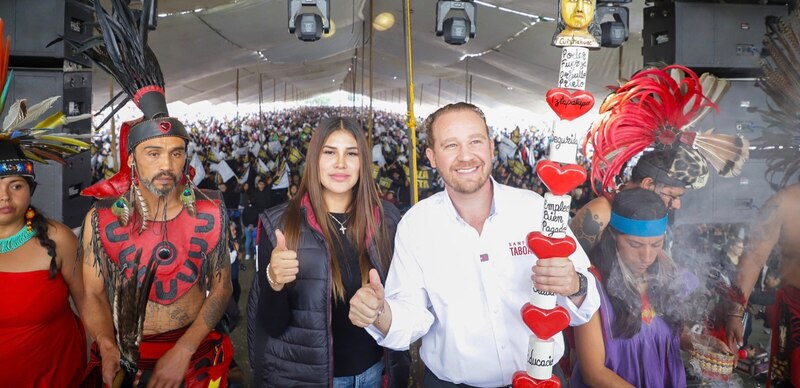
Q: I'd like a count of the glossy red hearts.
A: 5